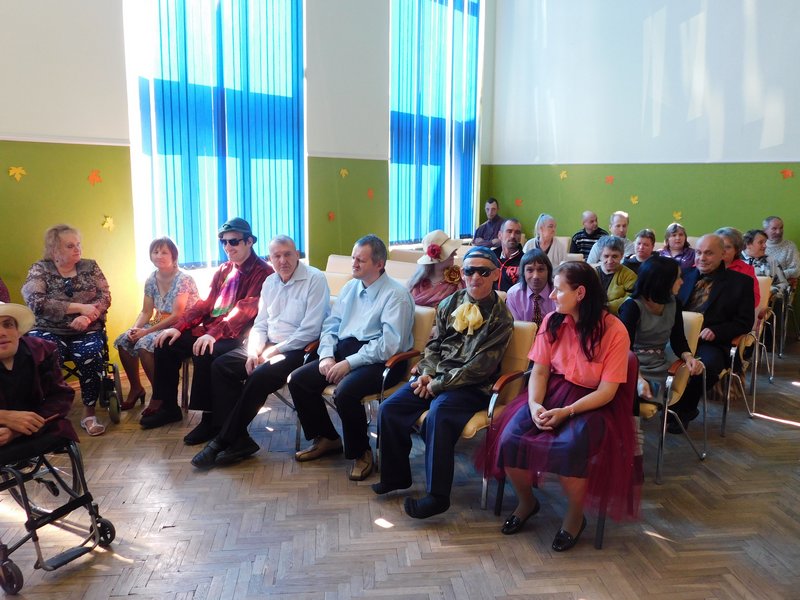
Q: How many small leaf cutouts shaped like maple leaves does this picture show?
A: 12